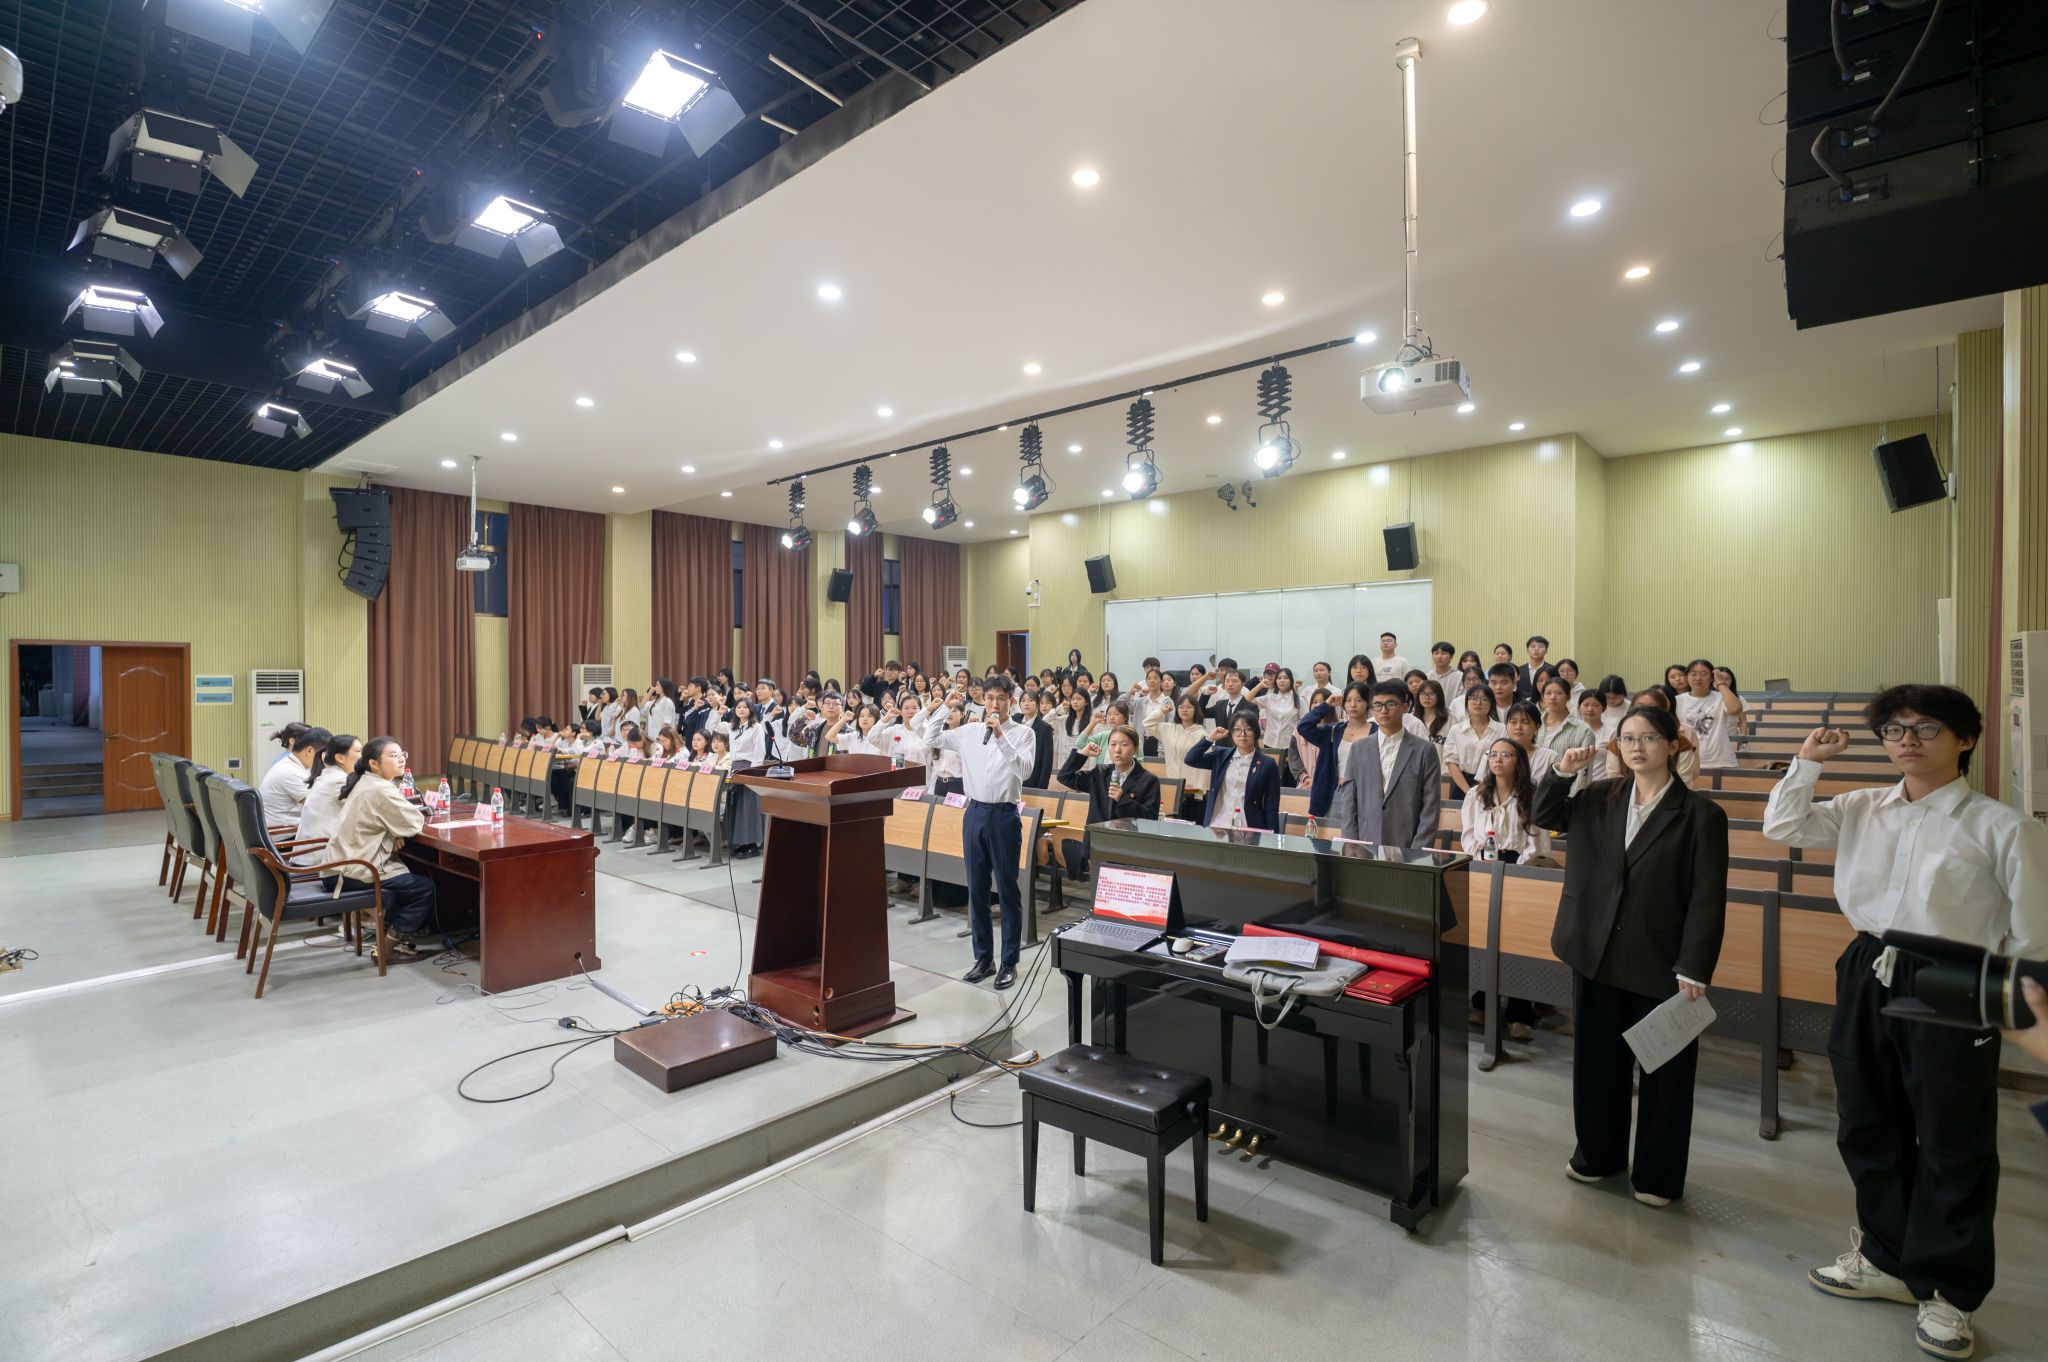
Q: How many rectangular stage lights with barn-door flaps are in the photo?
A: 11